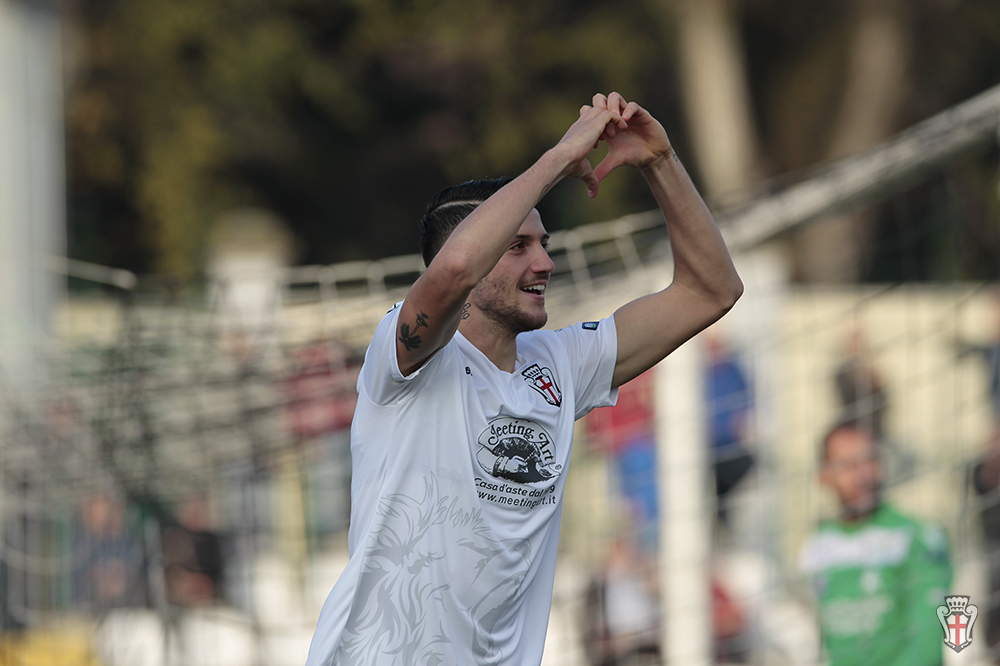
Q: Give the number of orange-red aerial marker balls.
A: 0